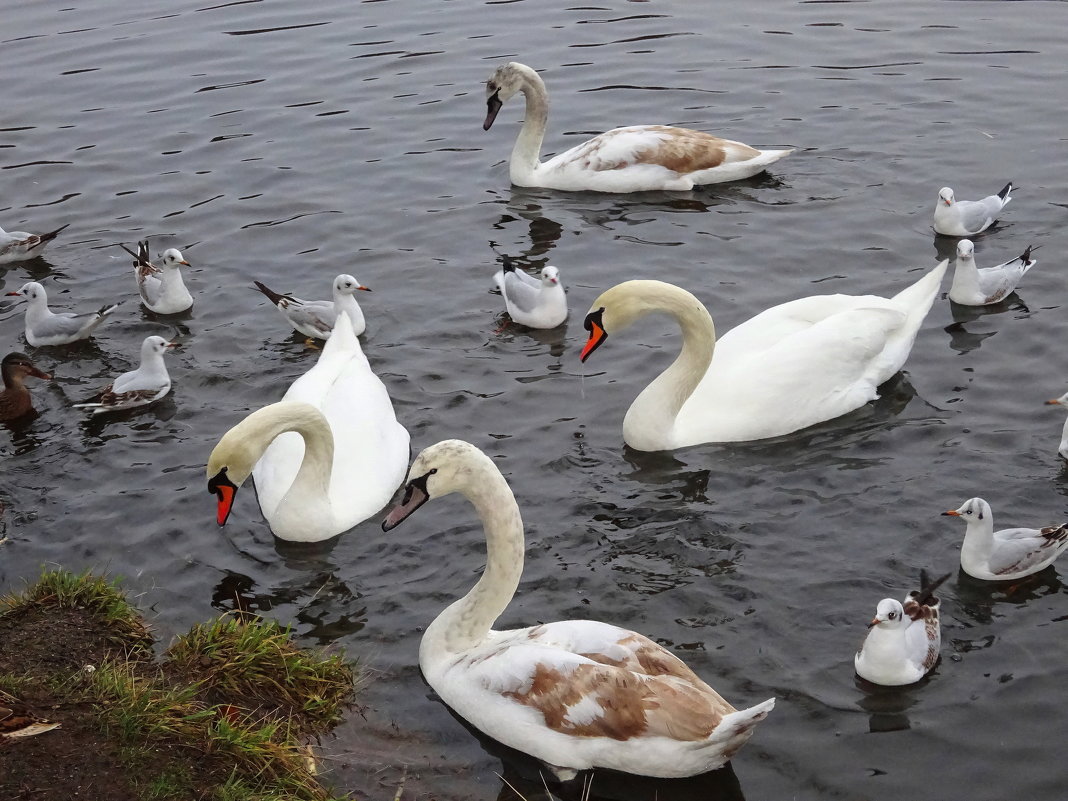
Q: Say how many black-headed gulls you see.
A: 11